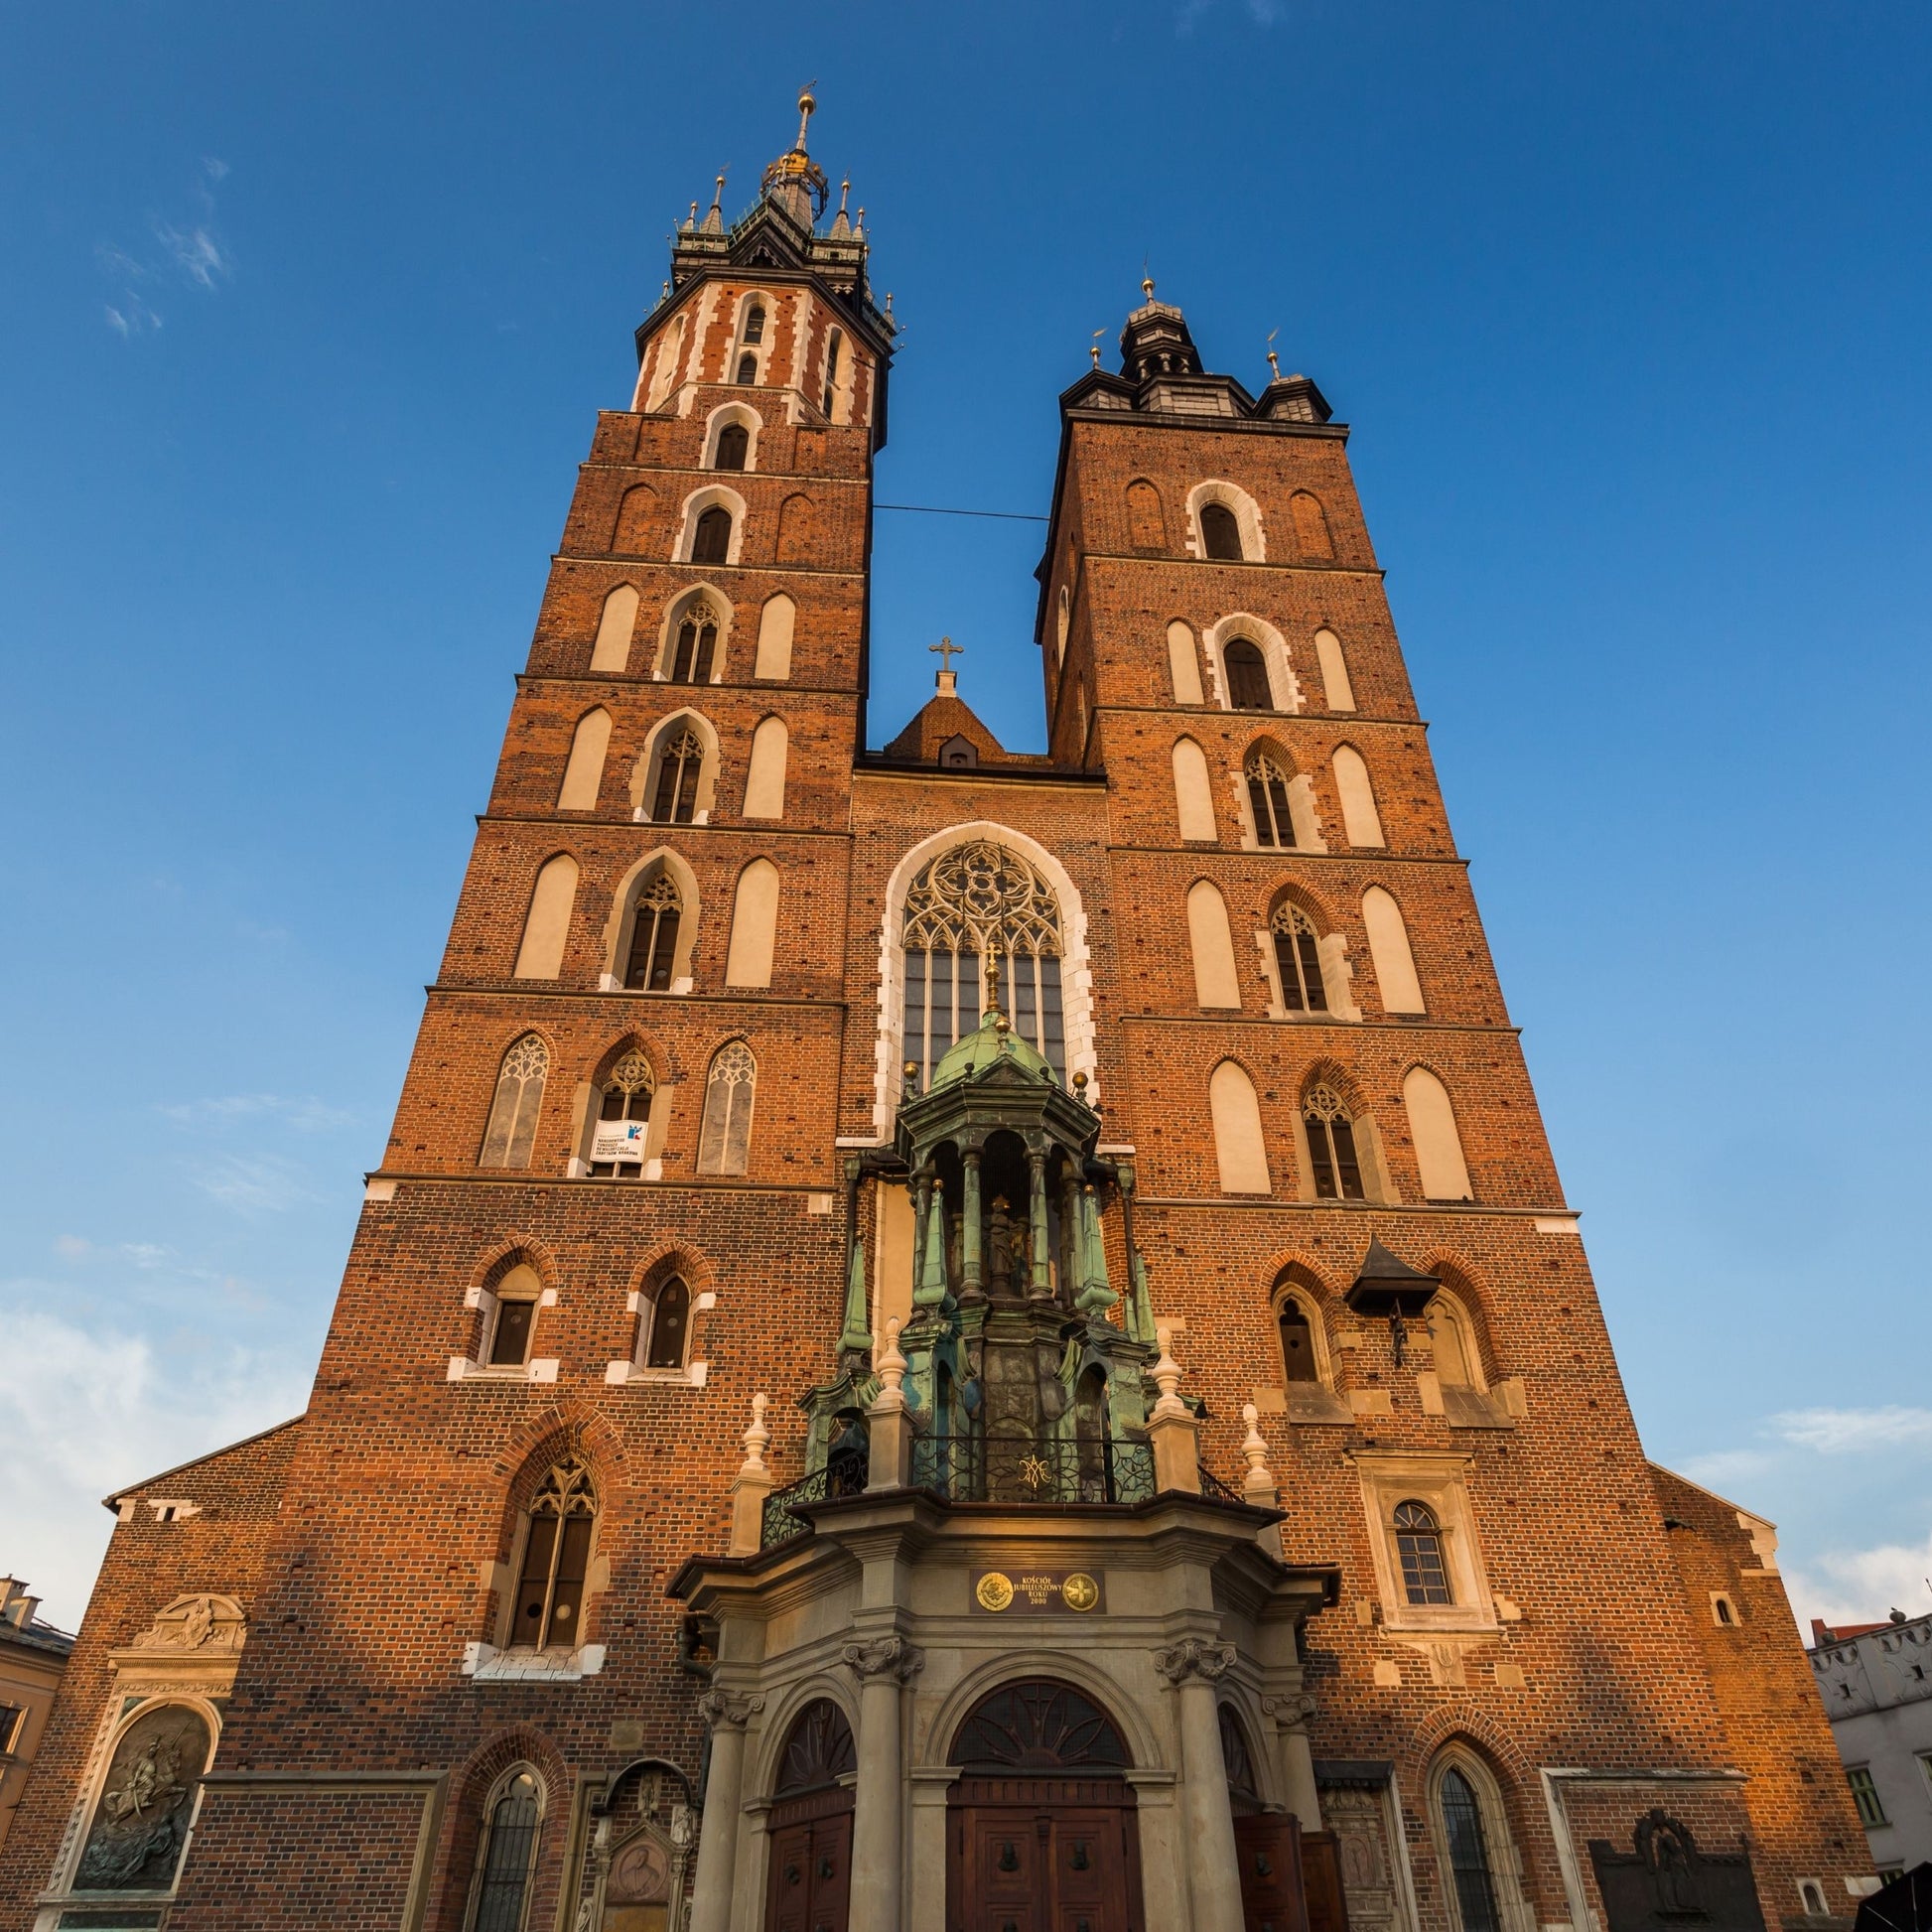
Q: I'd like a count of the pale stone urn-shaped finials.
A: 4